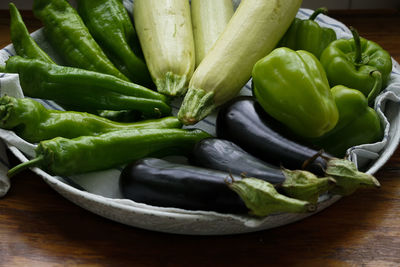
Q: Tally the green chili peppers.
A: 6